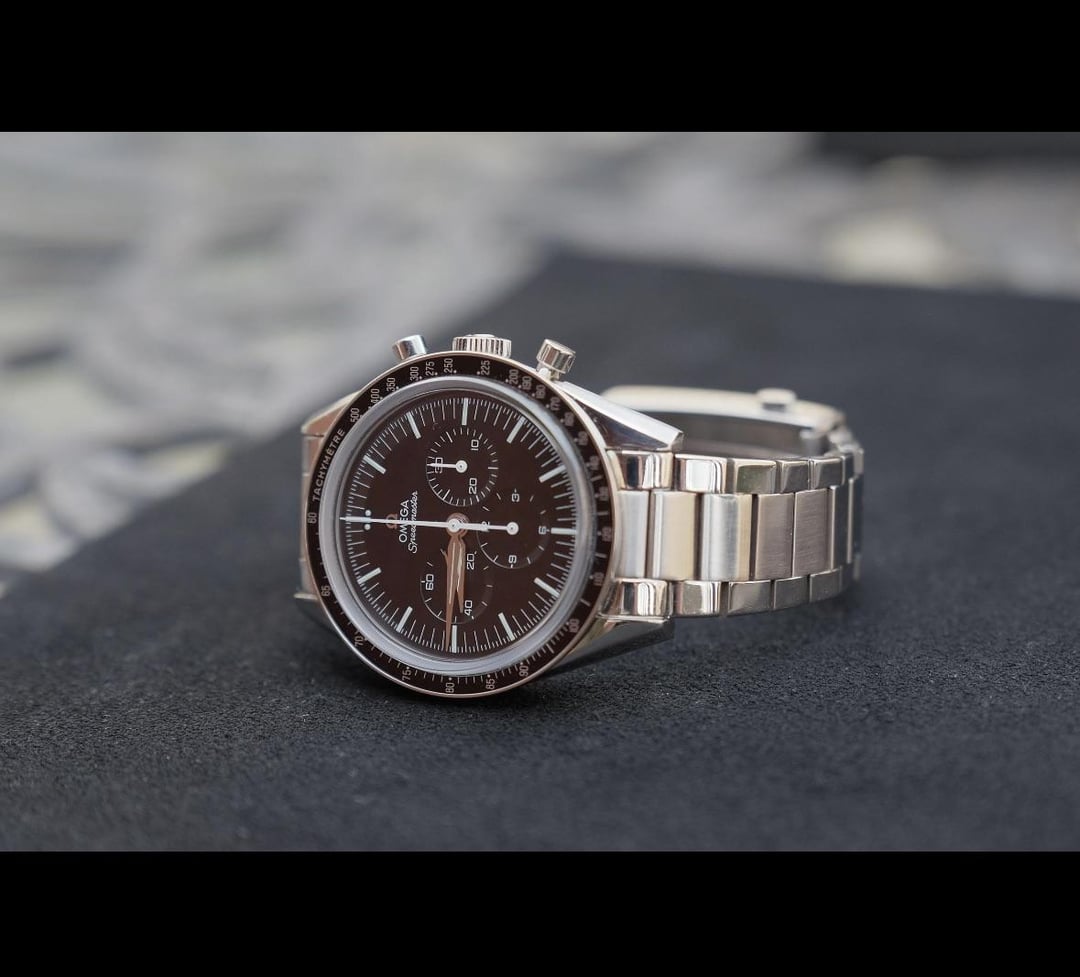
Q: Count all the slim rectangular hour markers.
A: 12